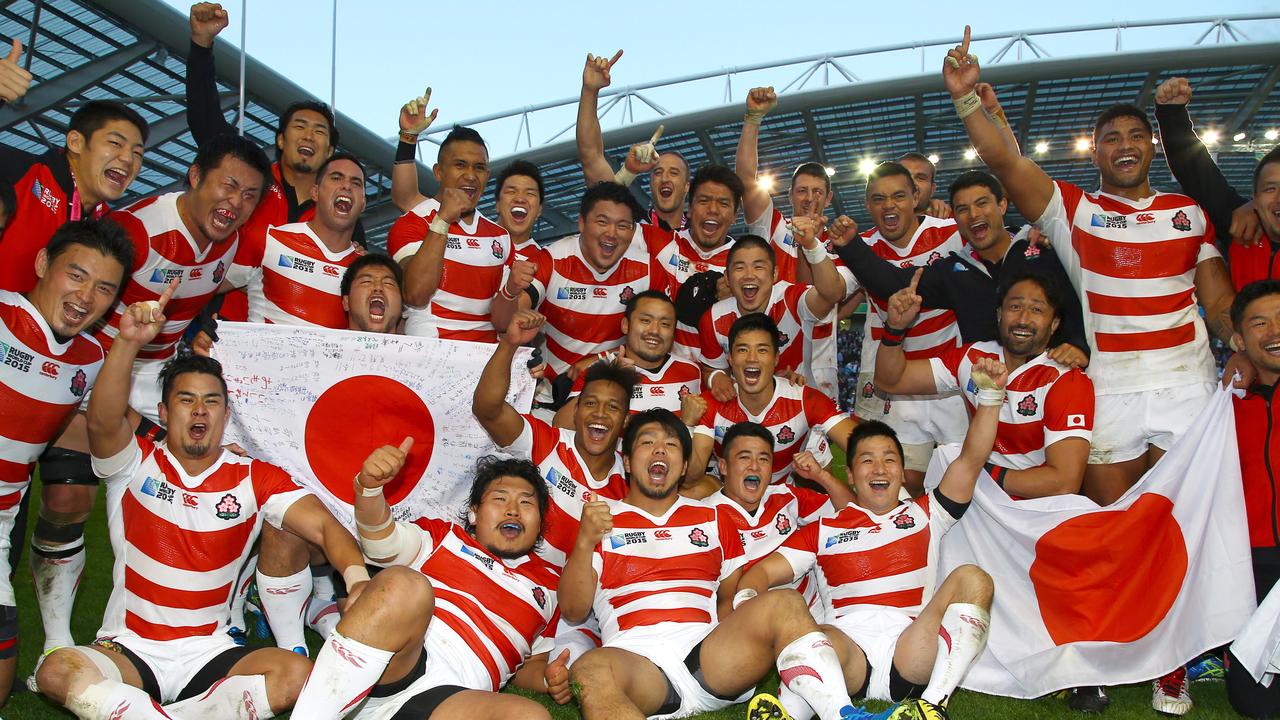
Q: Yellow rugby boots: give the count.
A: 2